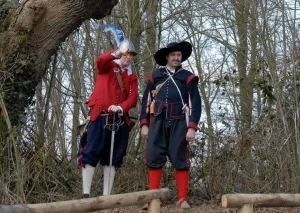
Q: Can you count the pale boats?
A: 0